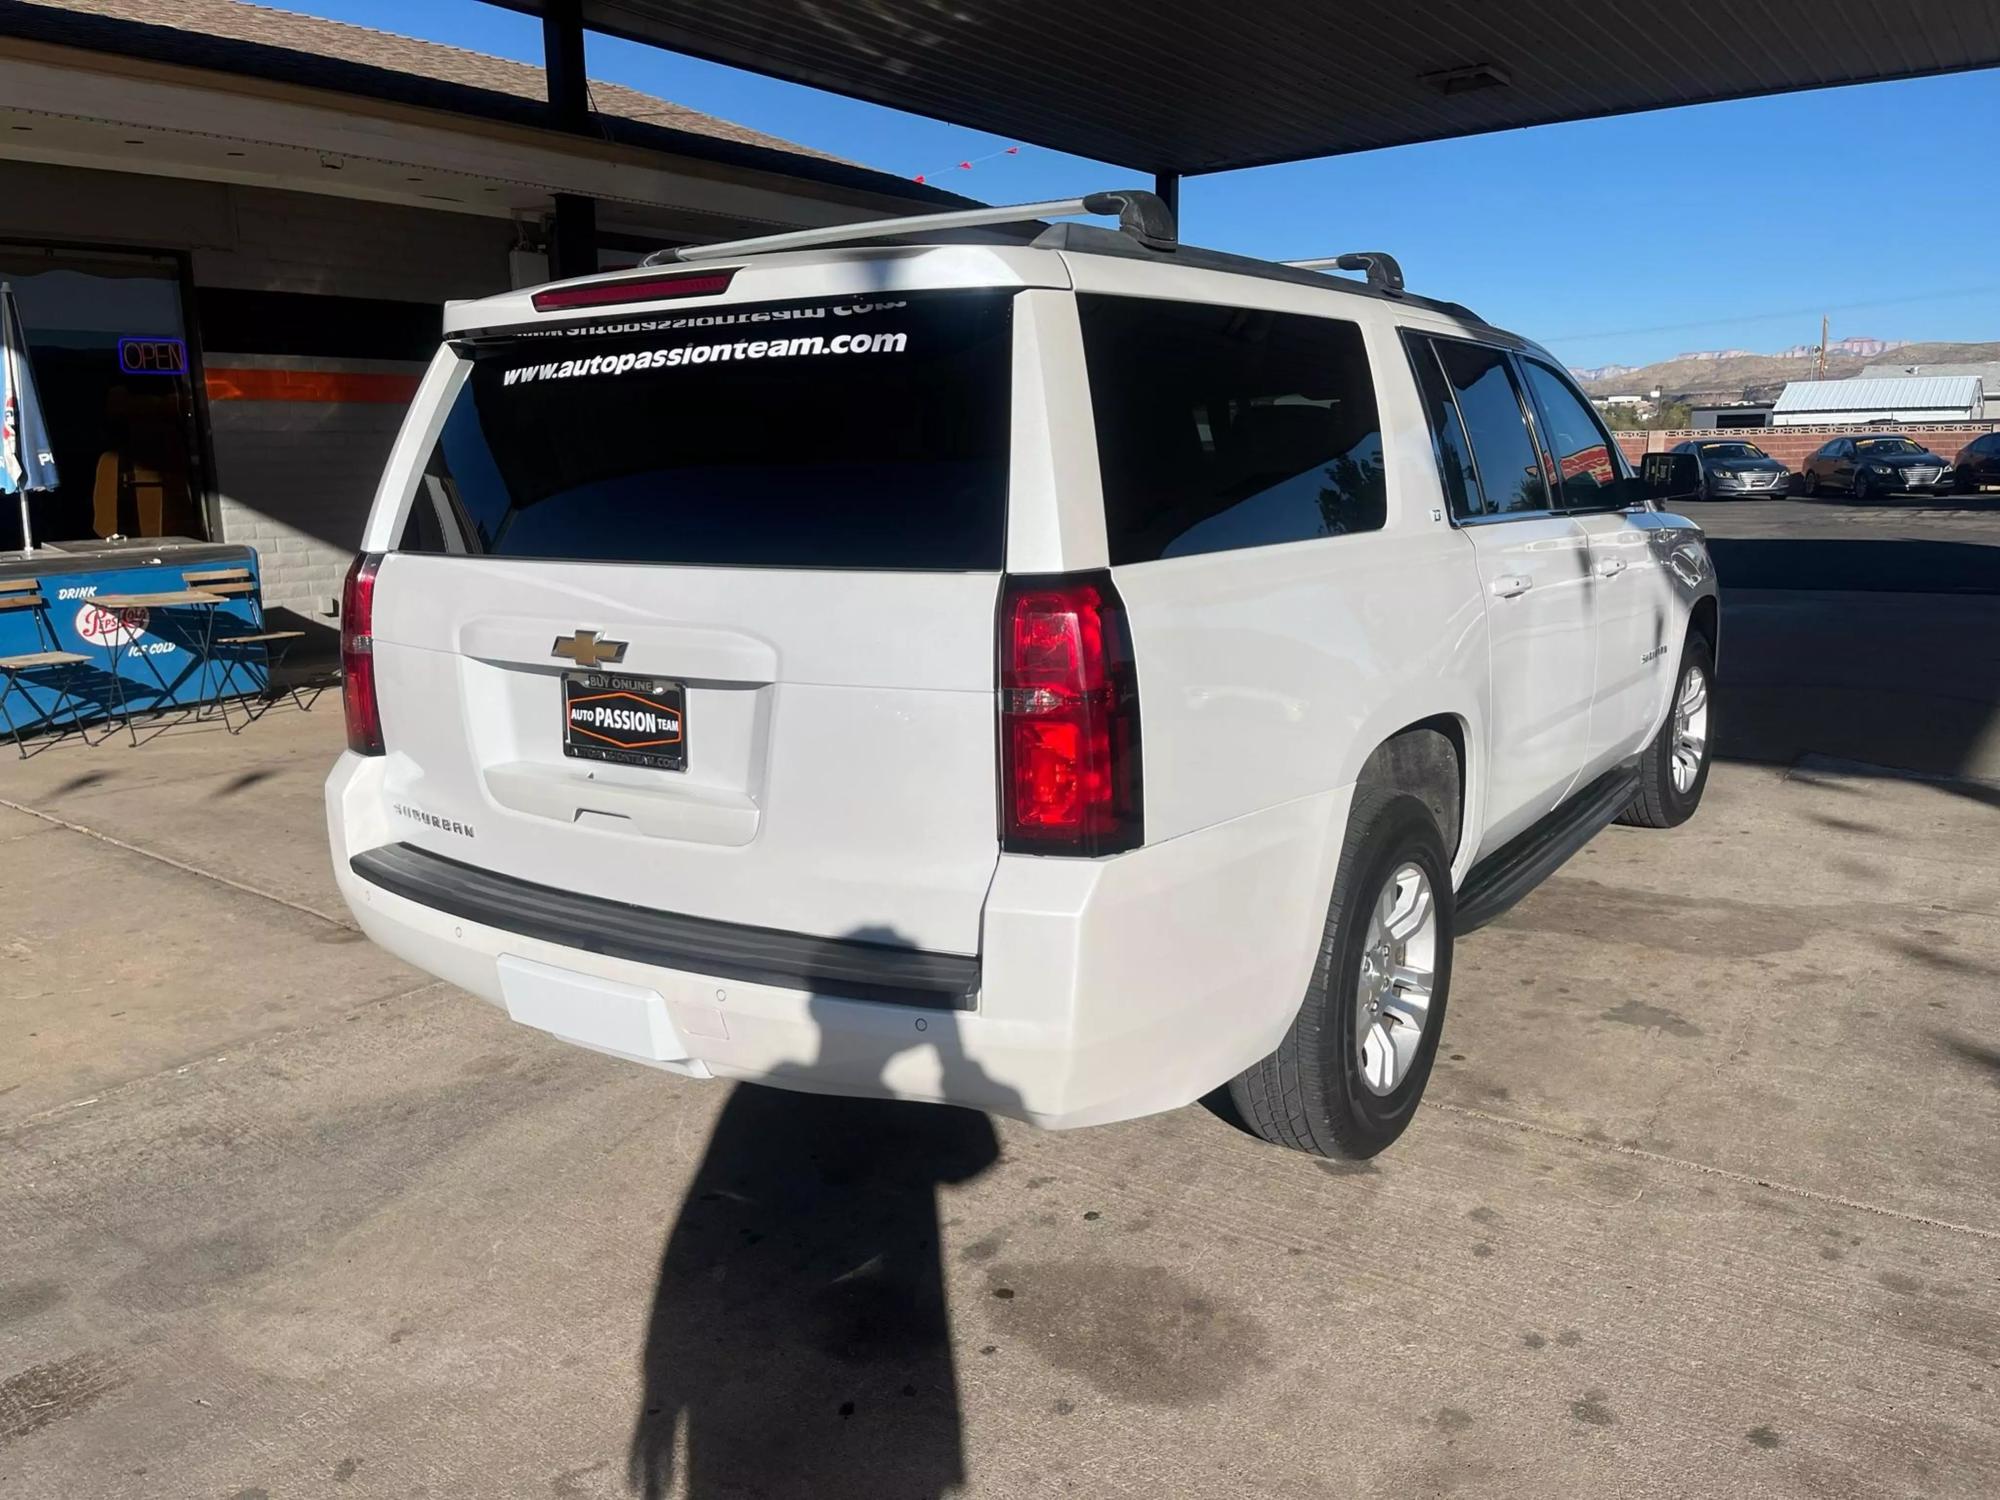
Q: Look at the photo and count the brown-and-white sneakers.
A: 0